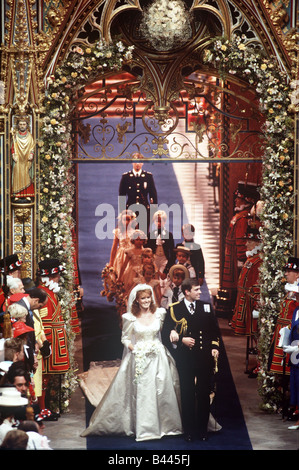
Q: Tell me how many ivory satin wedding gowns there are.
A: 1